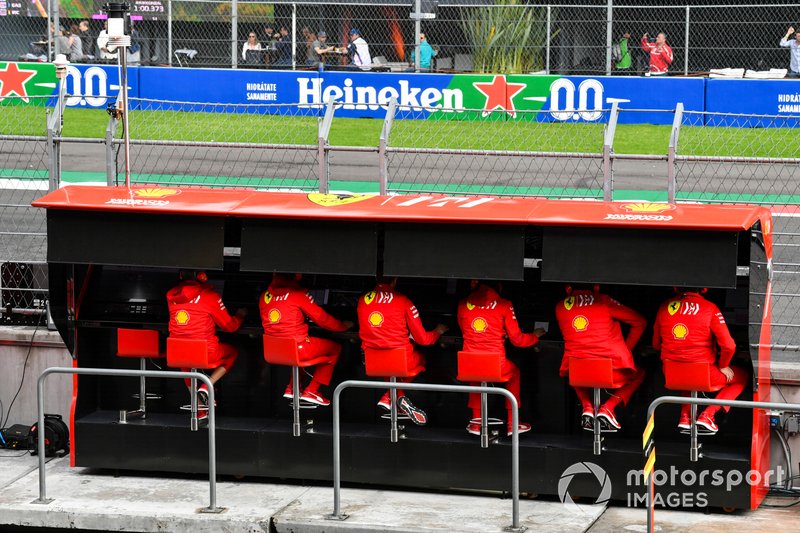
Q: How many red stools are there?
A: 7